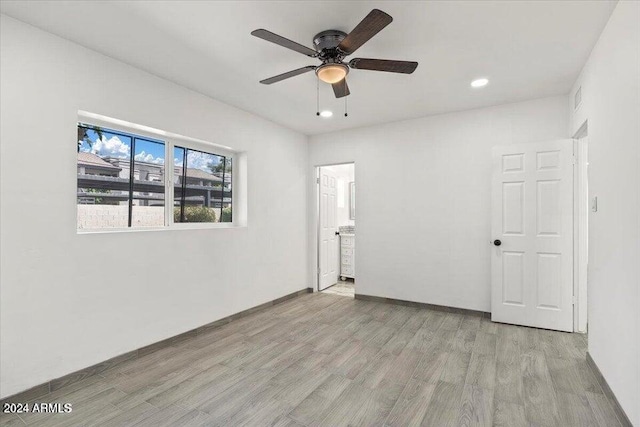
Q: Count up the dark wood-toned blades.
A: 5